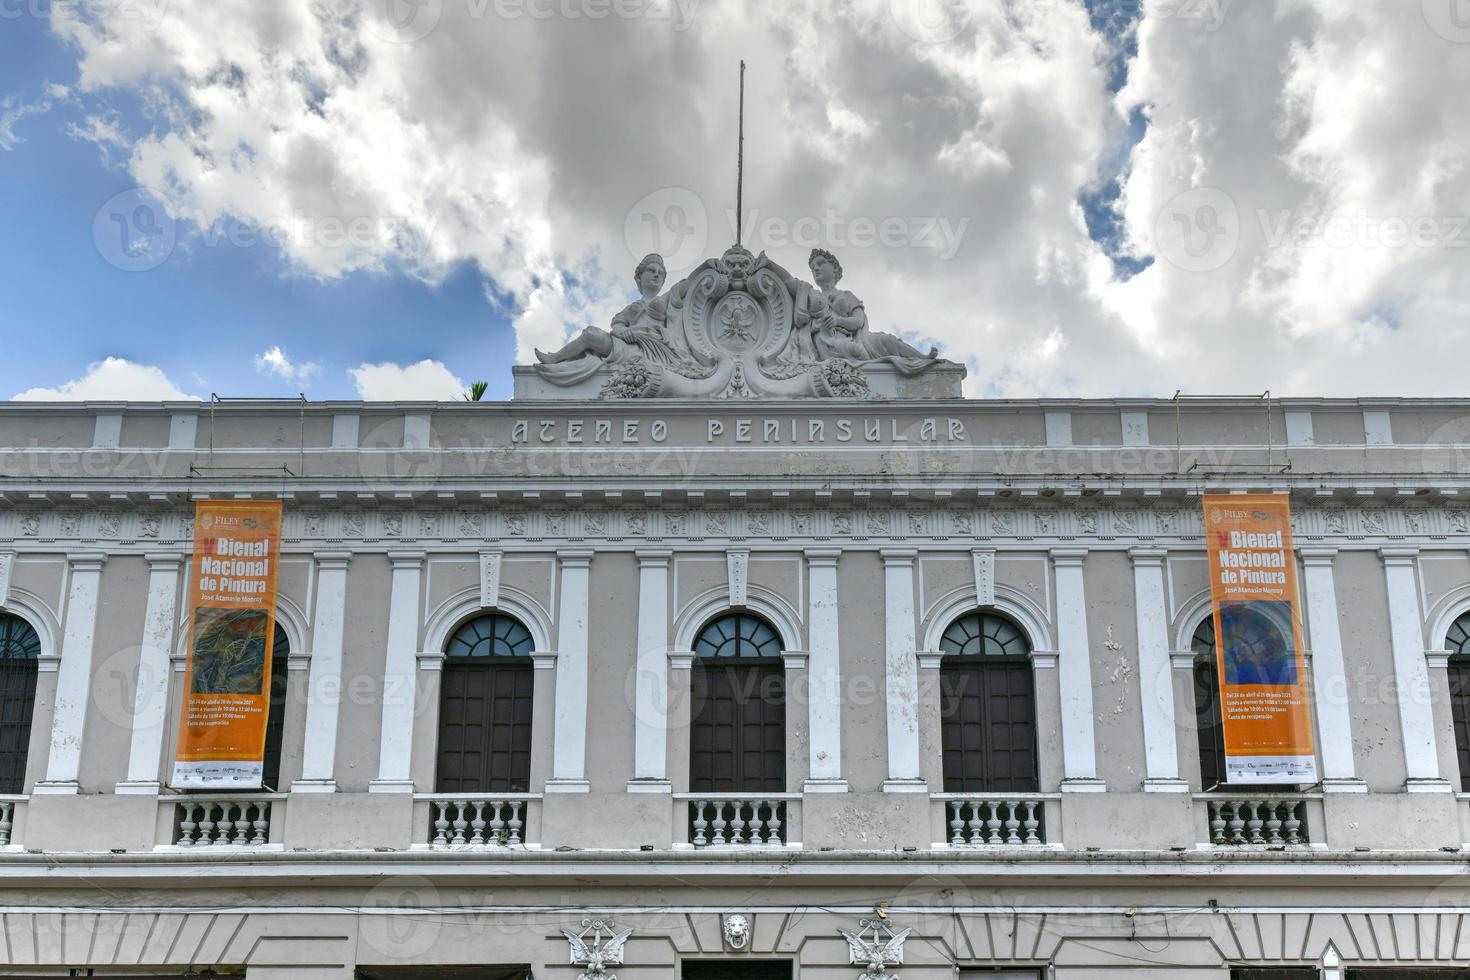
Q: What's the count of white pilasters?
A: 12